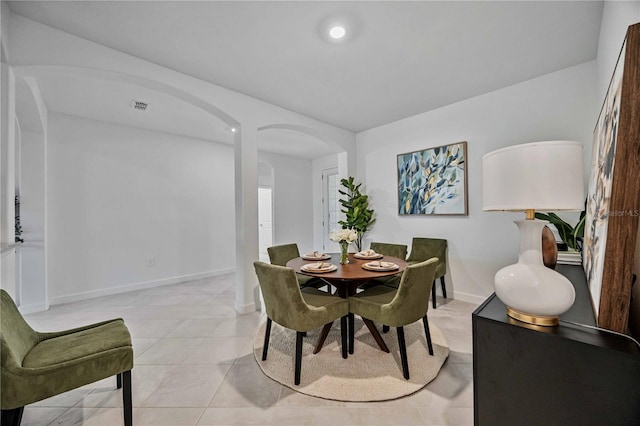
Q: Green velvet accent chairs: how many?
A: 6